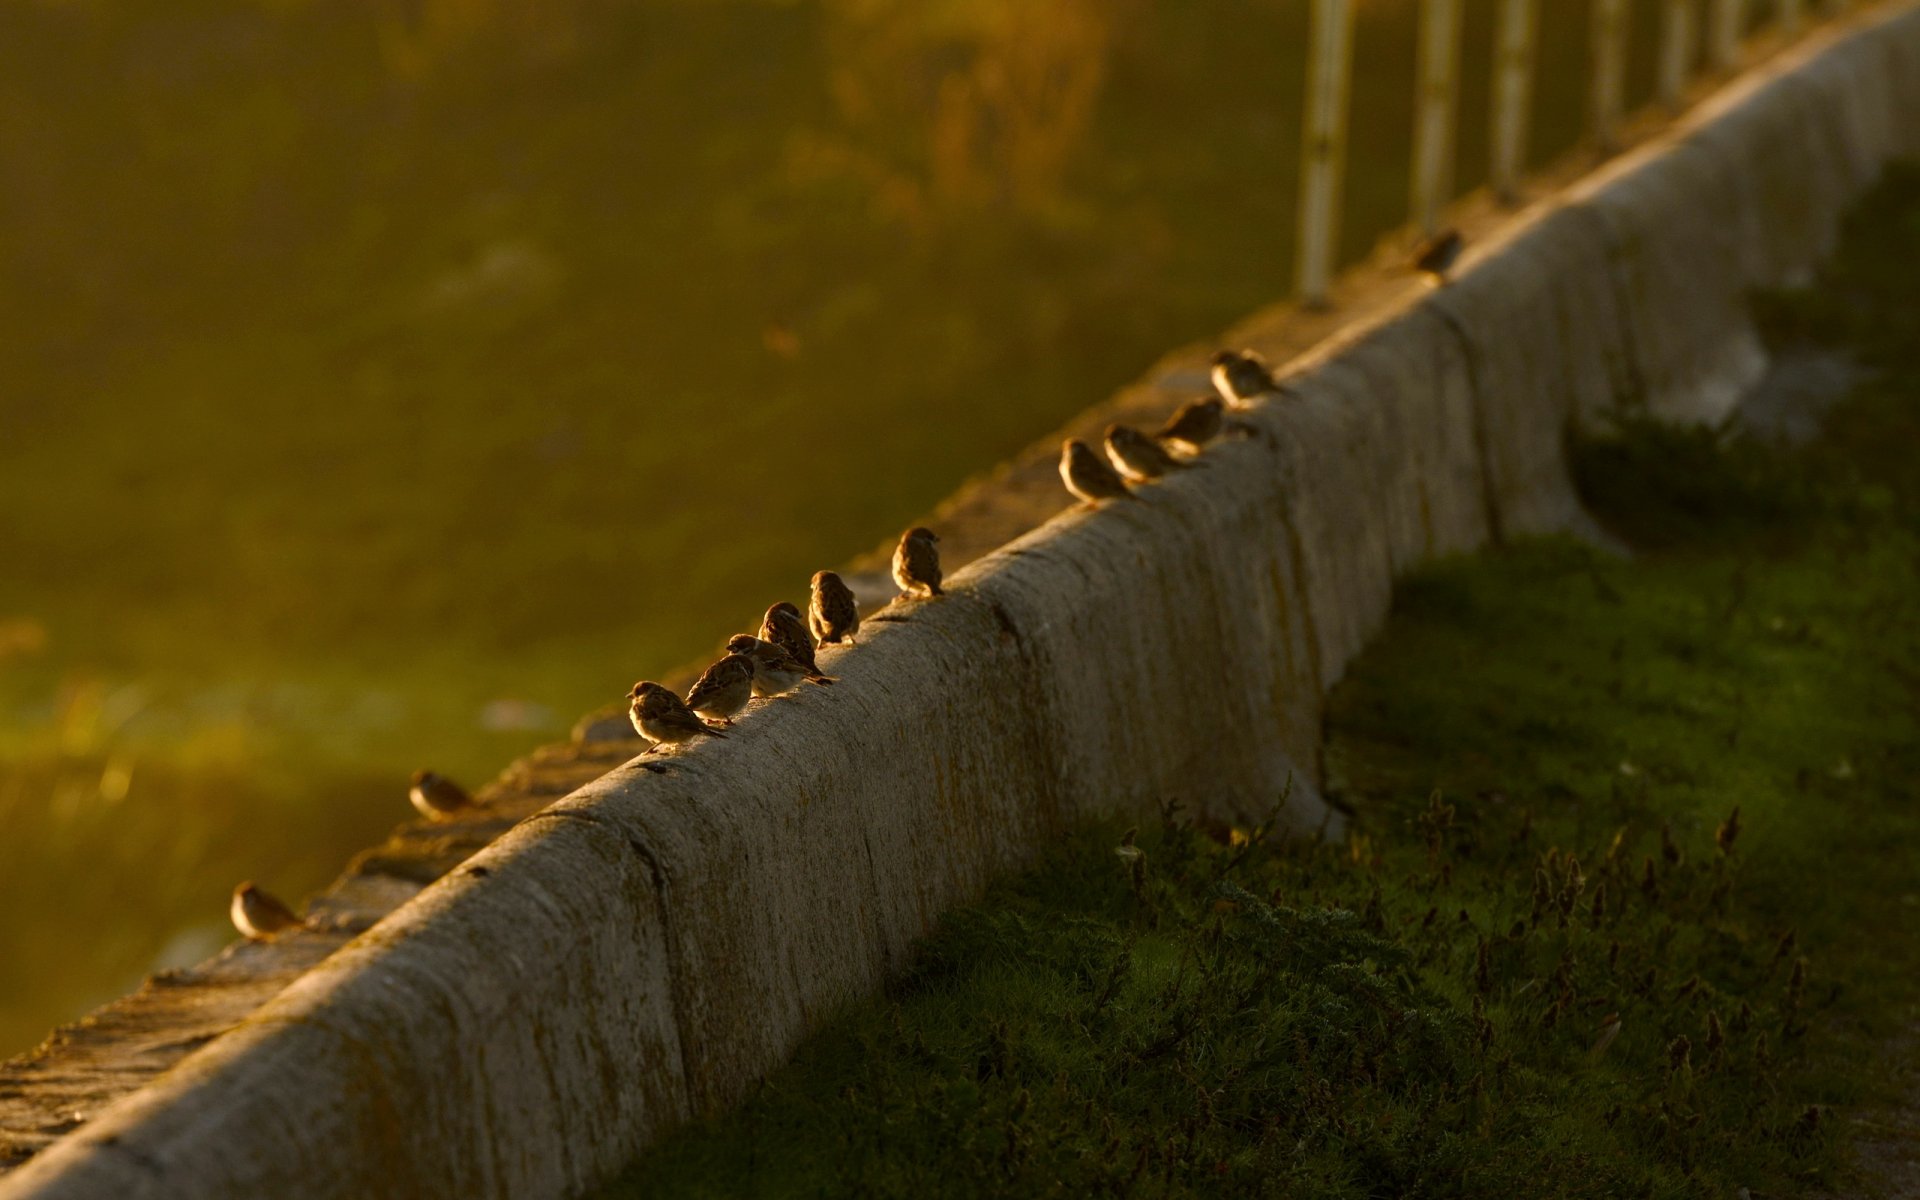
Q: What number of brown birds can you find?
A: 13